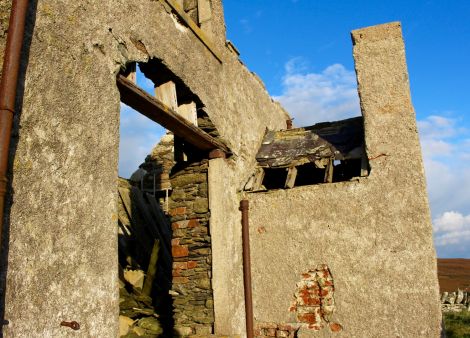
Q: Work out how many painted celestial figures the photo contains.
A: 0